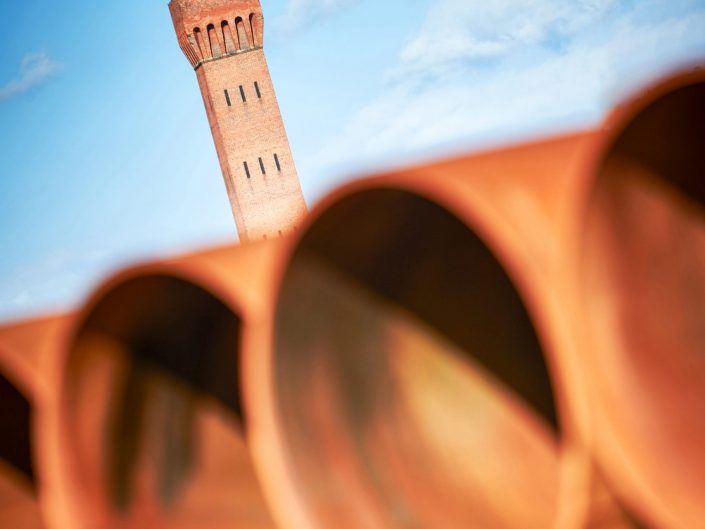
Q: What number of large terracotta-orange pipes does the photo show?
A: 4